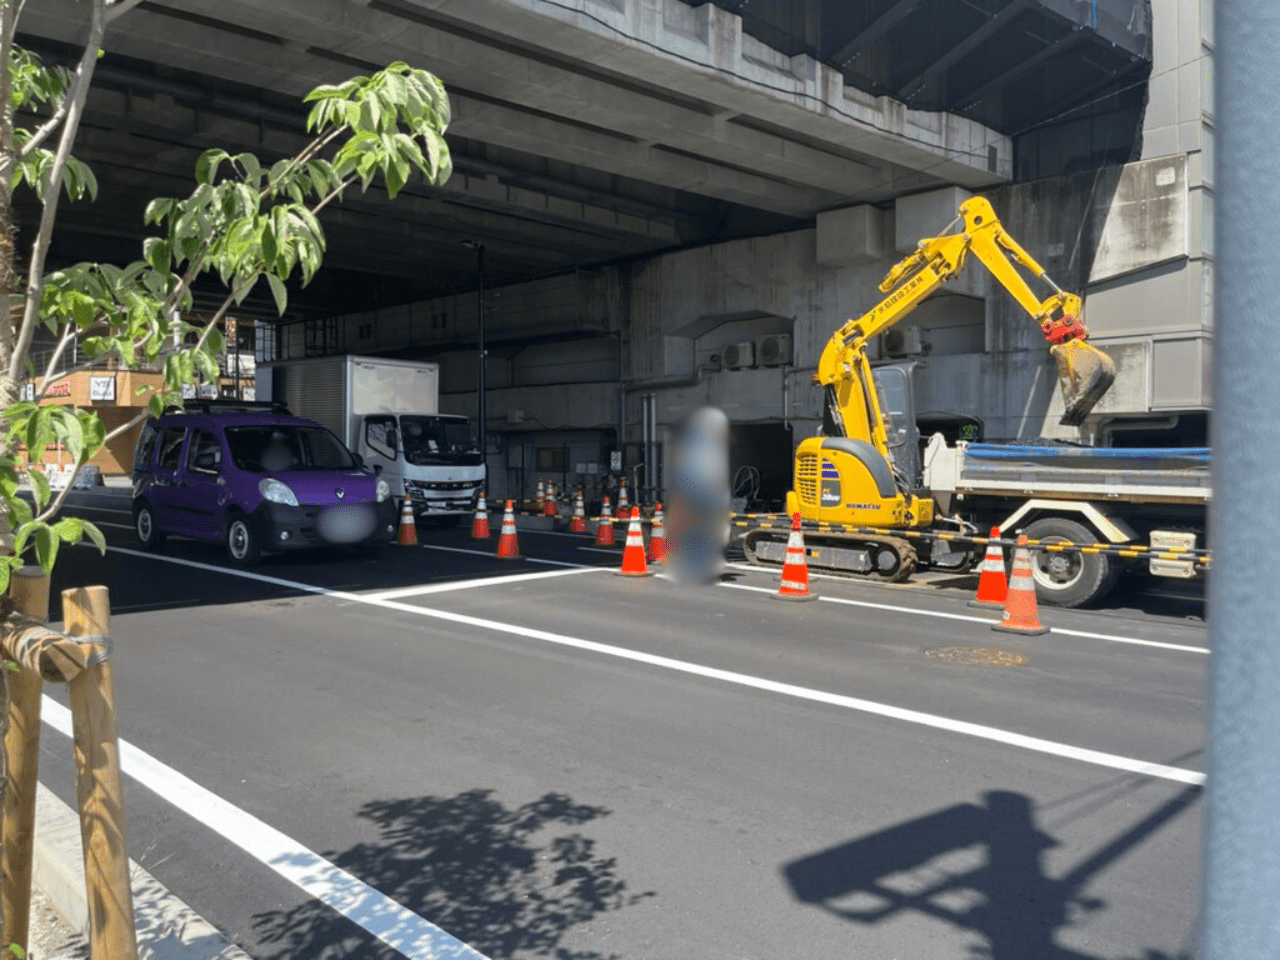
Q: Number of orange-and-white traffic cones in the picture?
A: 13